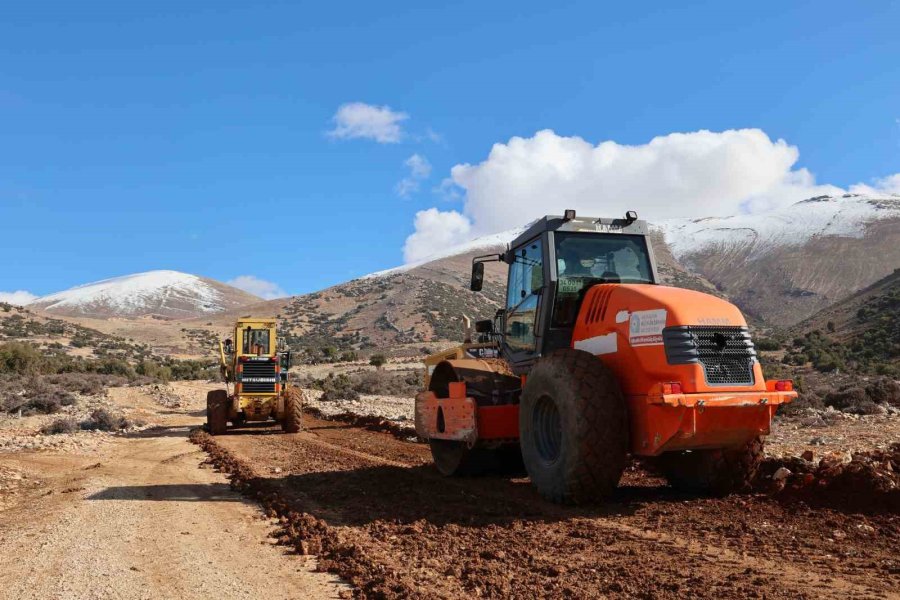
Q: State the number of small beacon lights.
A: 2